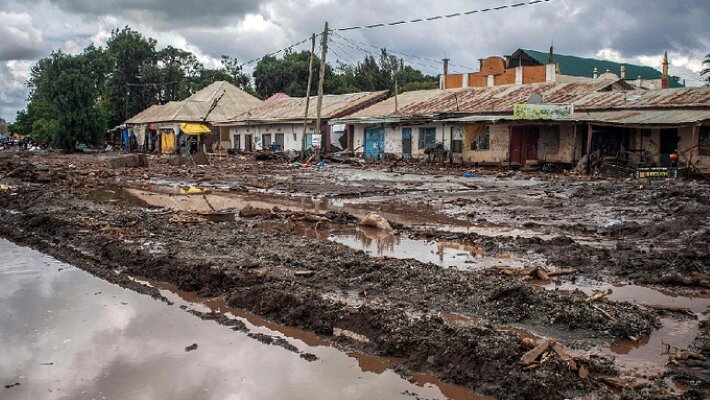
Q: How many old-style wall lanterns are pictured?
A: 0